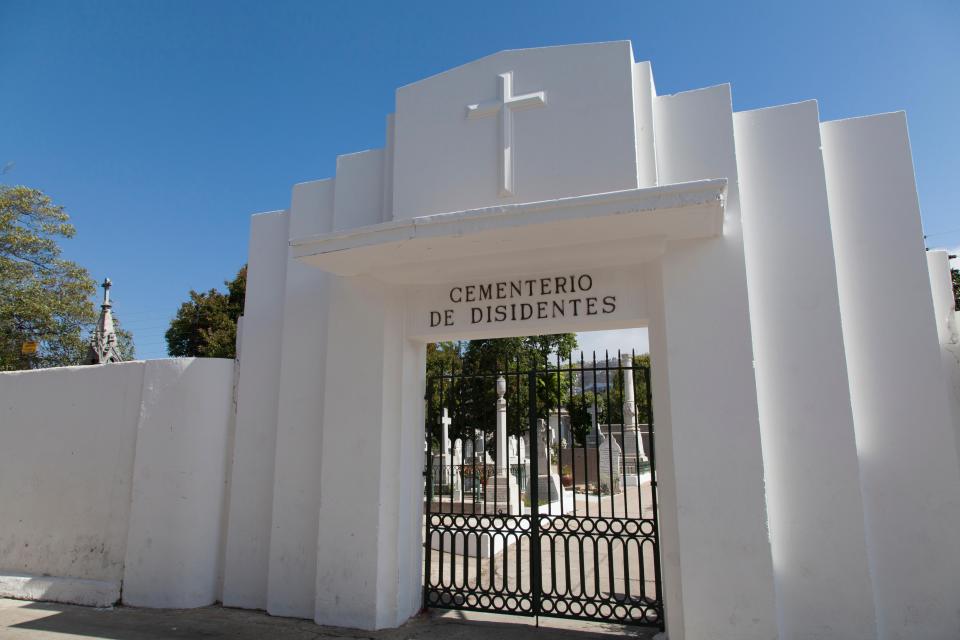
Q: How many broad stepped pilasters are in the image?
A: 6